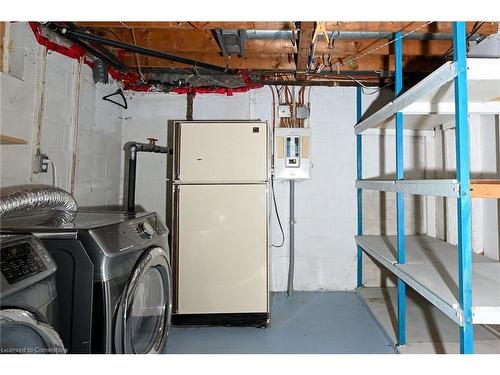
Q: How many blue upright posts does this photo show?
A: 3